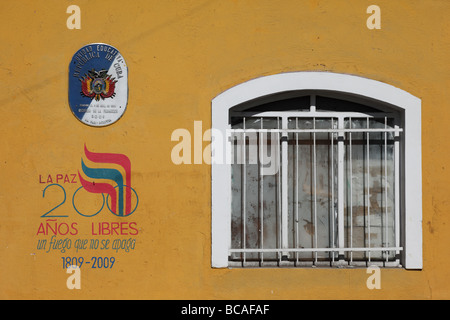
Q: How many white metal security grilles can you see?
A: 1